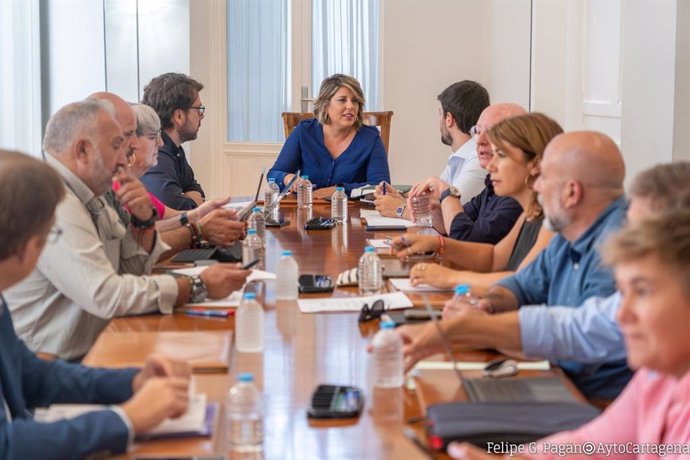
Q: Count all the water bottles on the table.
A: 12